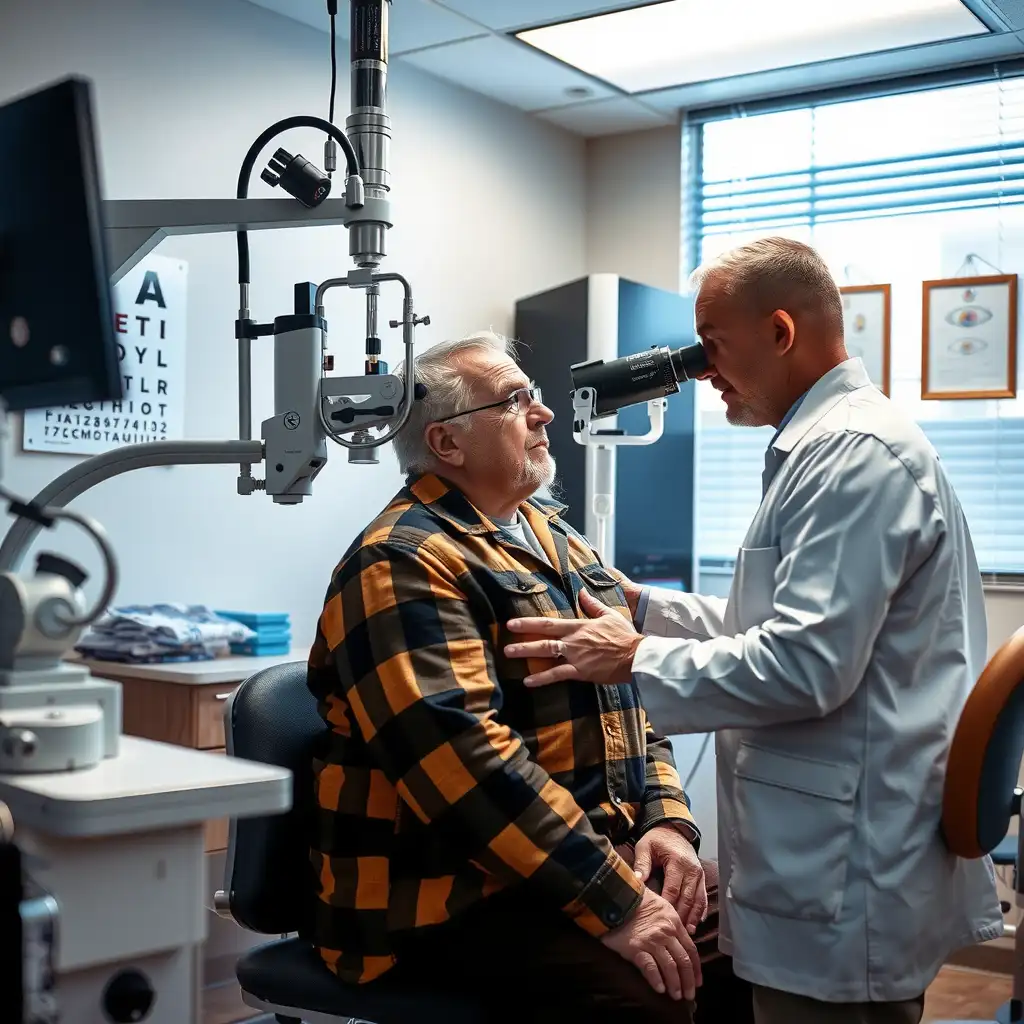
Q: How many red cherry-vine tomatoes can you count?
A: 0